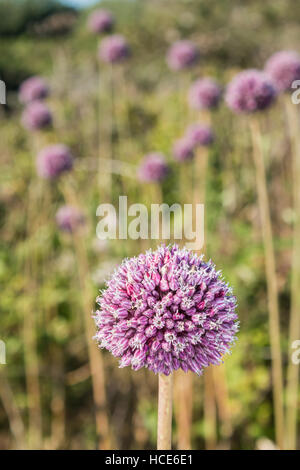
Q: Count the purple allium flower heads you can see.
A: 14